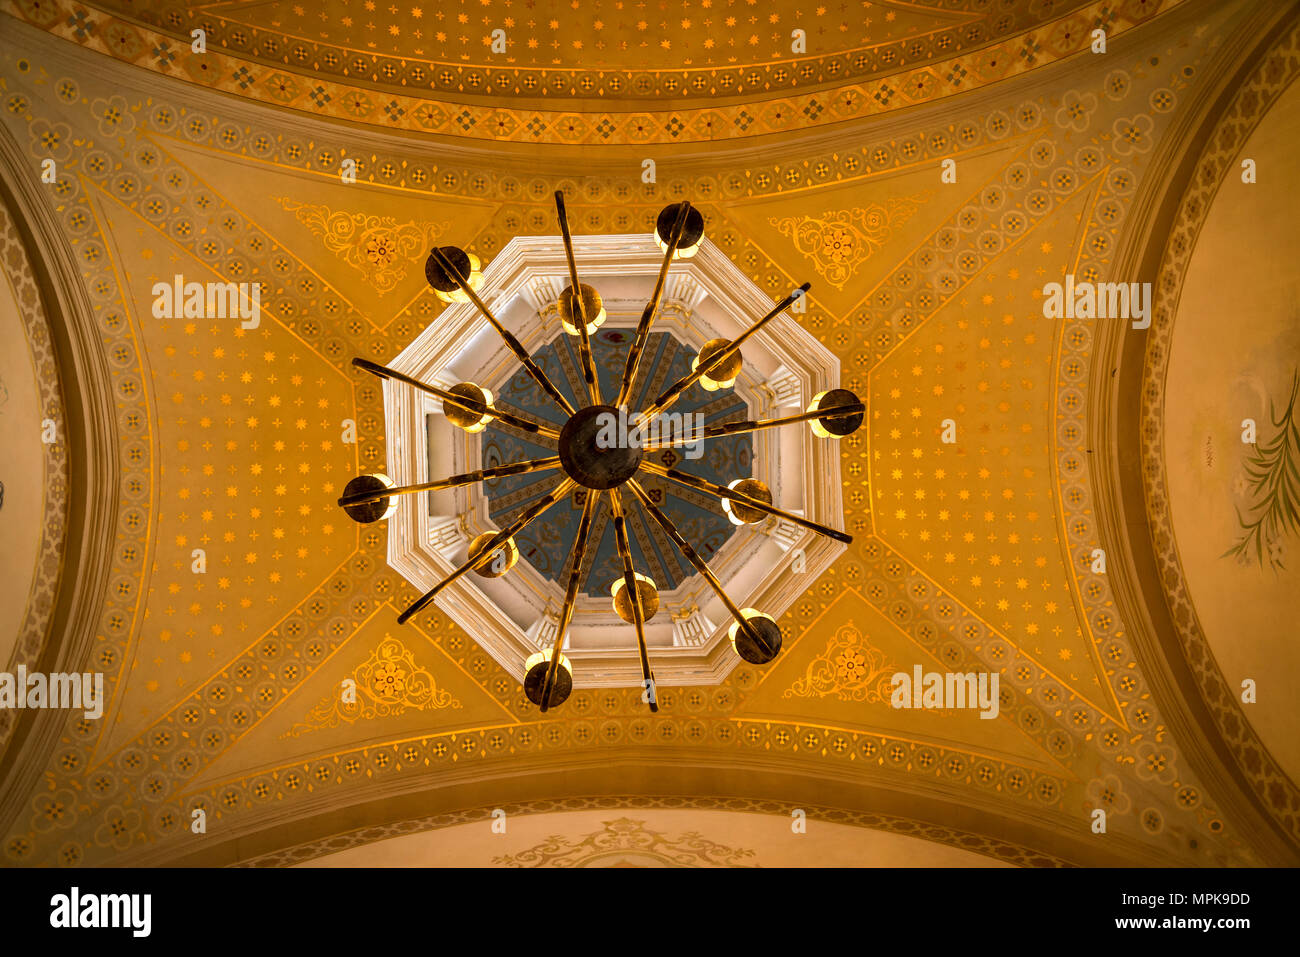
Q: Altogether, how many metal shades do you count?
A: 12